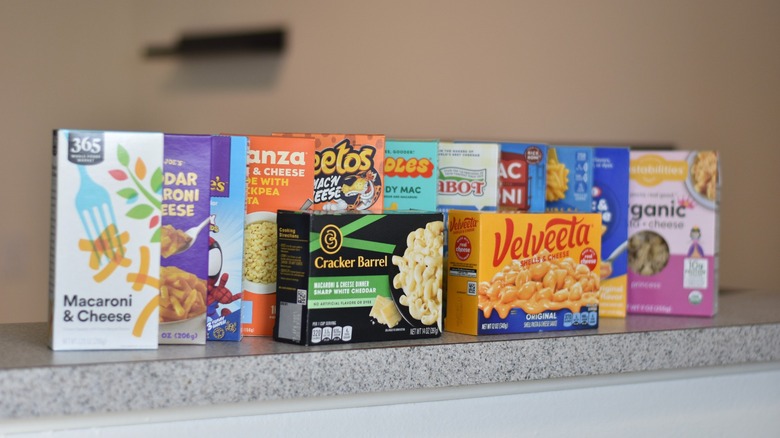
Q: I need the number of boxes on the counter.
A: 13